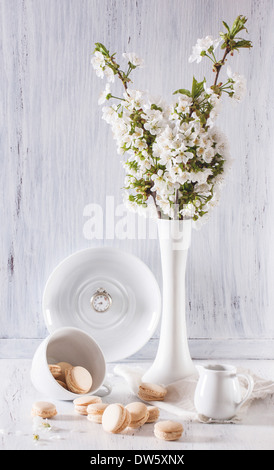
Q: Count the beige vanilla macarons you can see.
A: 12